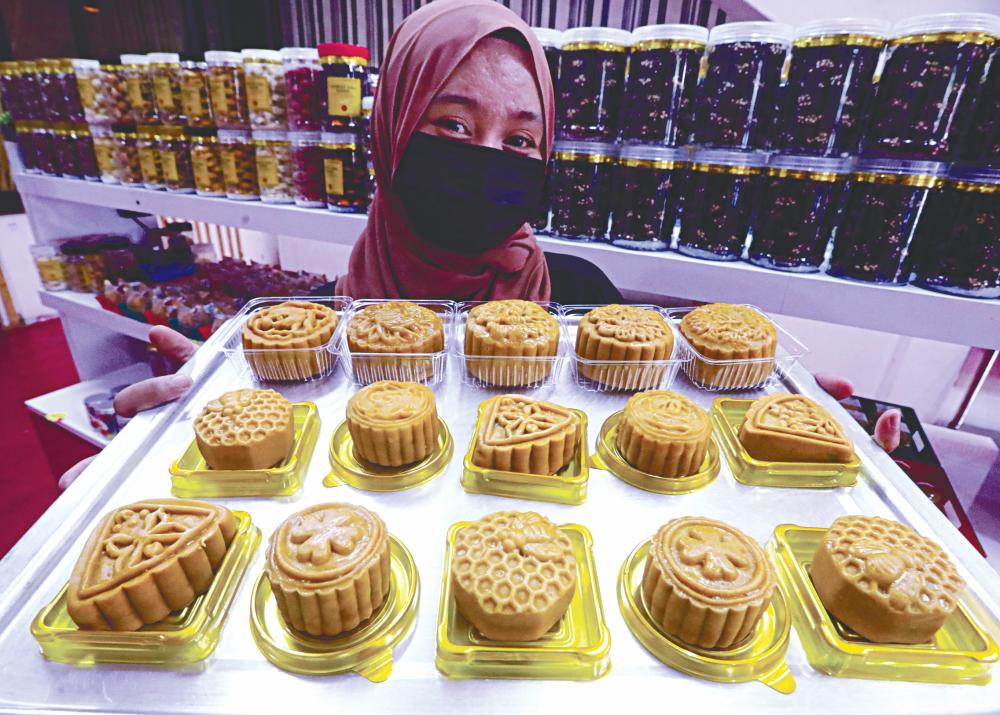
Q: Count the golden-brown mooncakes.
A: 15